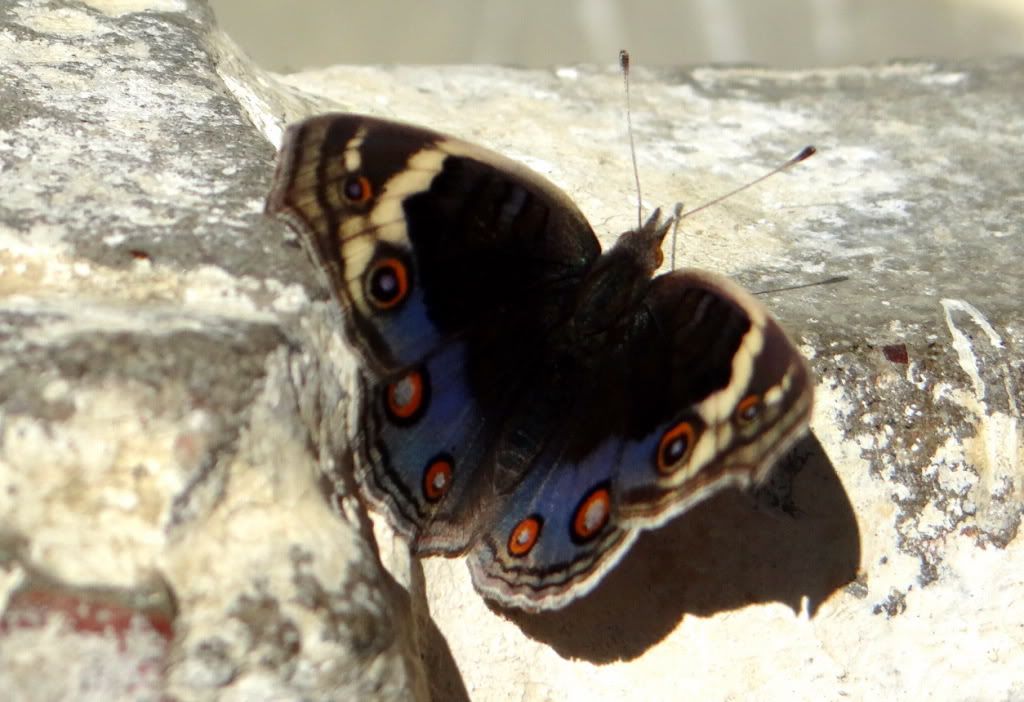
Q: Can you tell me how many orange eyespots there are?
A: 8